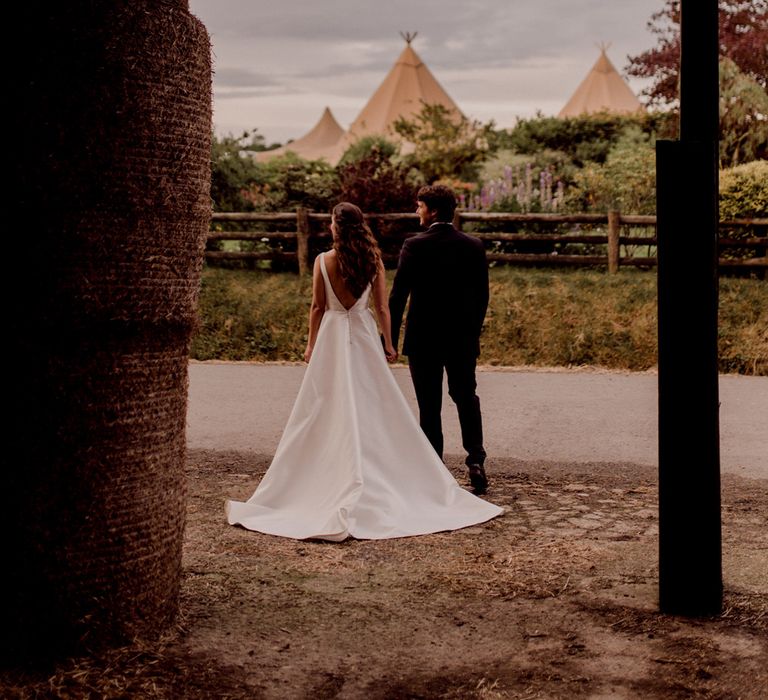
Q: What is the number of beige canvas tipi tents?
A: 3